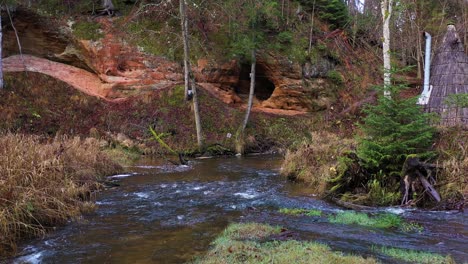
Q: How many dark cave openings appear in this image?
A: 1